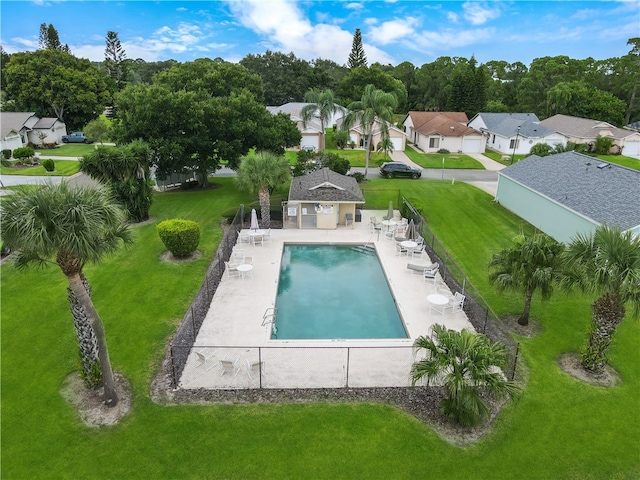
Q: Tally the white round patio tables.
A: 5